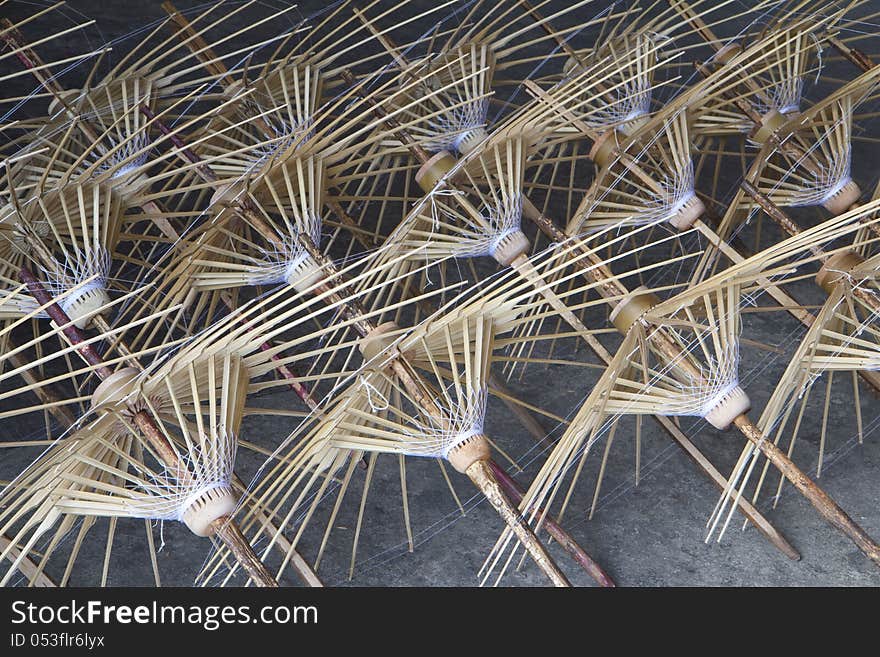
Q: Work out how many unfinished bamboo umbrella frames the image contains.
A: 14